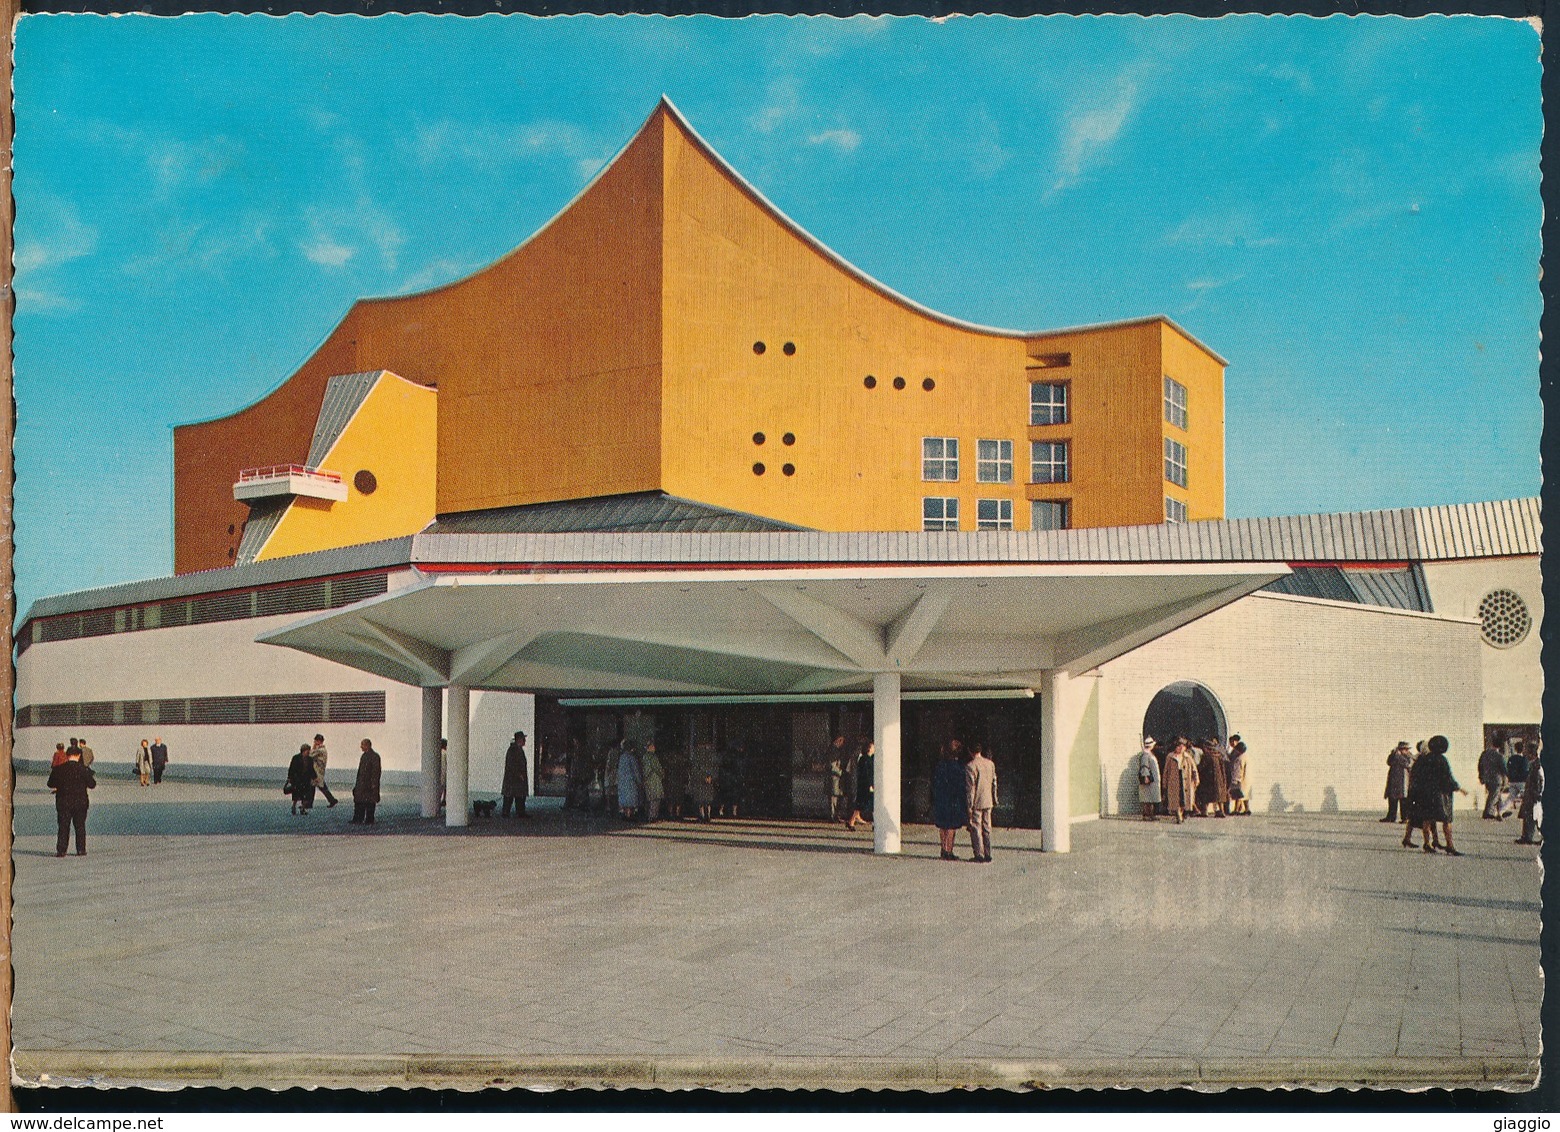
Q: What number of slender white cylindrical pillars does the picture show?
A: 4